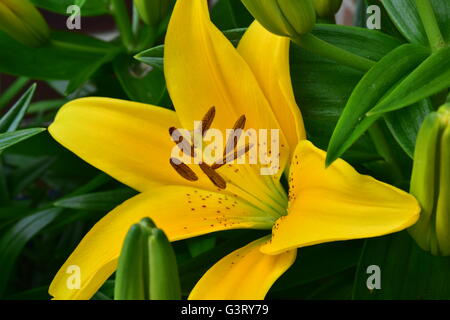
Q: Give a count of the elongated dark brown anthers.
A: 6